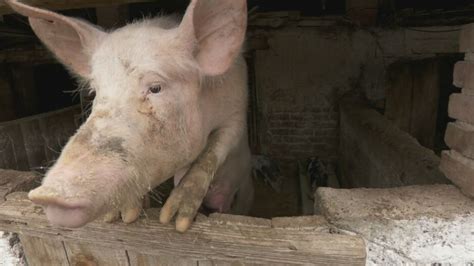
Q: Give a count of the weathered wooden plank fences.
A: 1